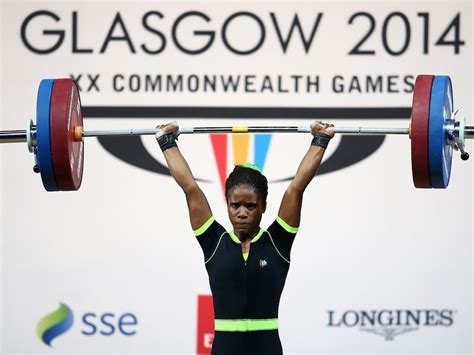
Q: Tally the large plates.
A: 4